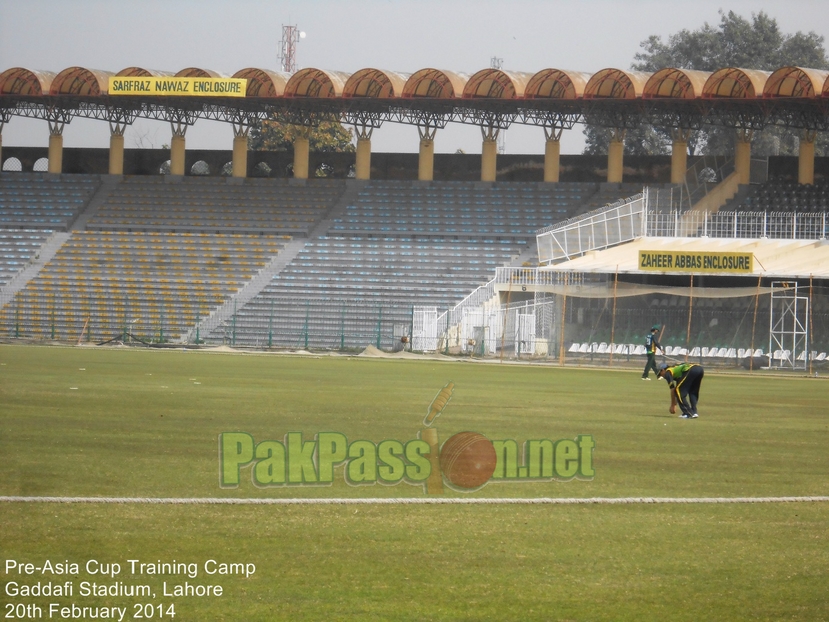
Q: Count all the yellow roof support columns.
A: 13